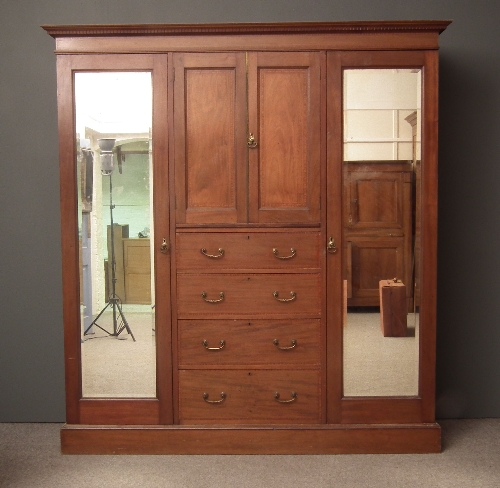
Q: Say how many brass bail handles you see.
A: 8